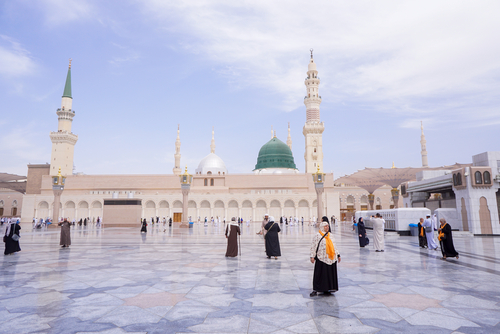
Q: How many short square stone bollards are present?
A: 0